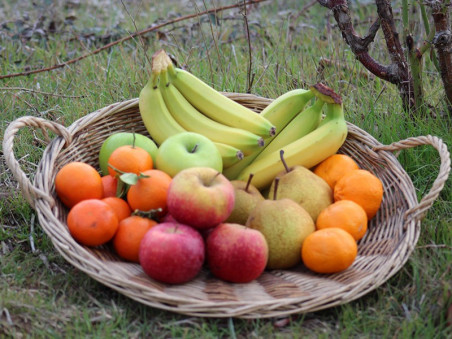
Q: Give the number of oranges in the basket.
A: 11